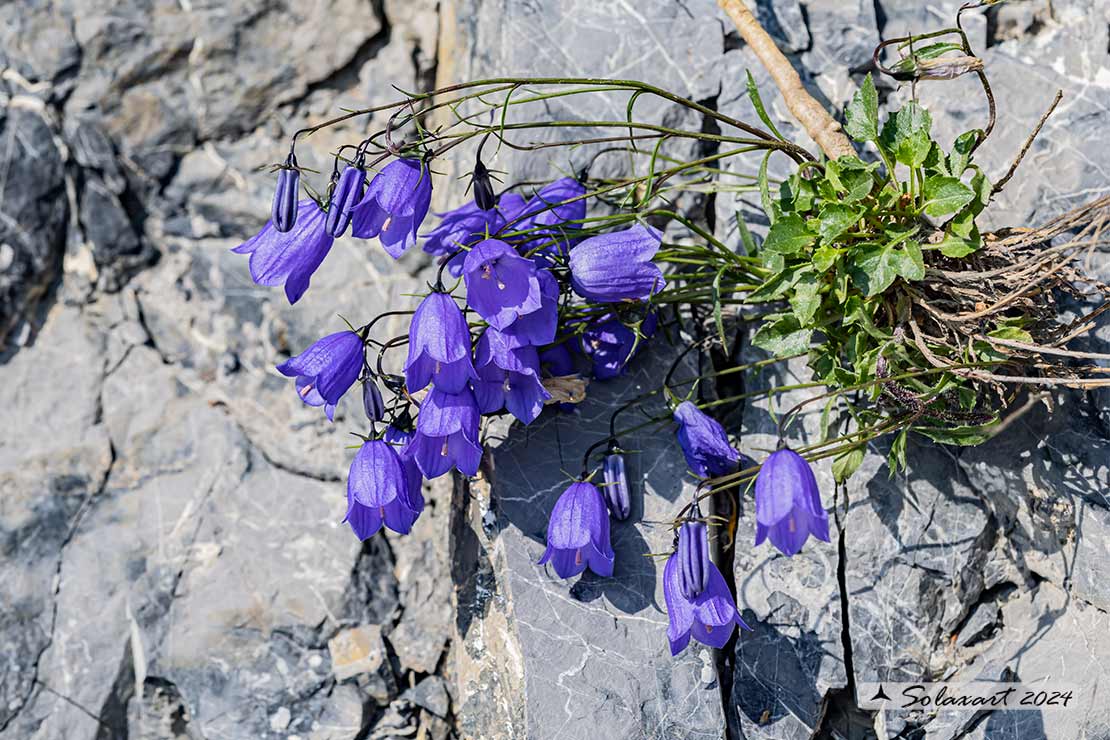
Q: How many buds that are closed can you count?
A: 6